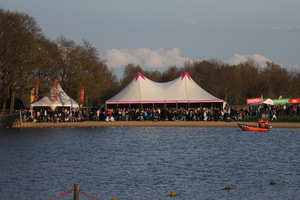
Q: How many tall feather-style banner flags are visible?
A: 4